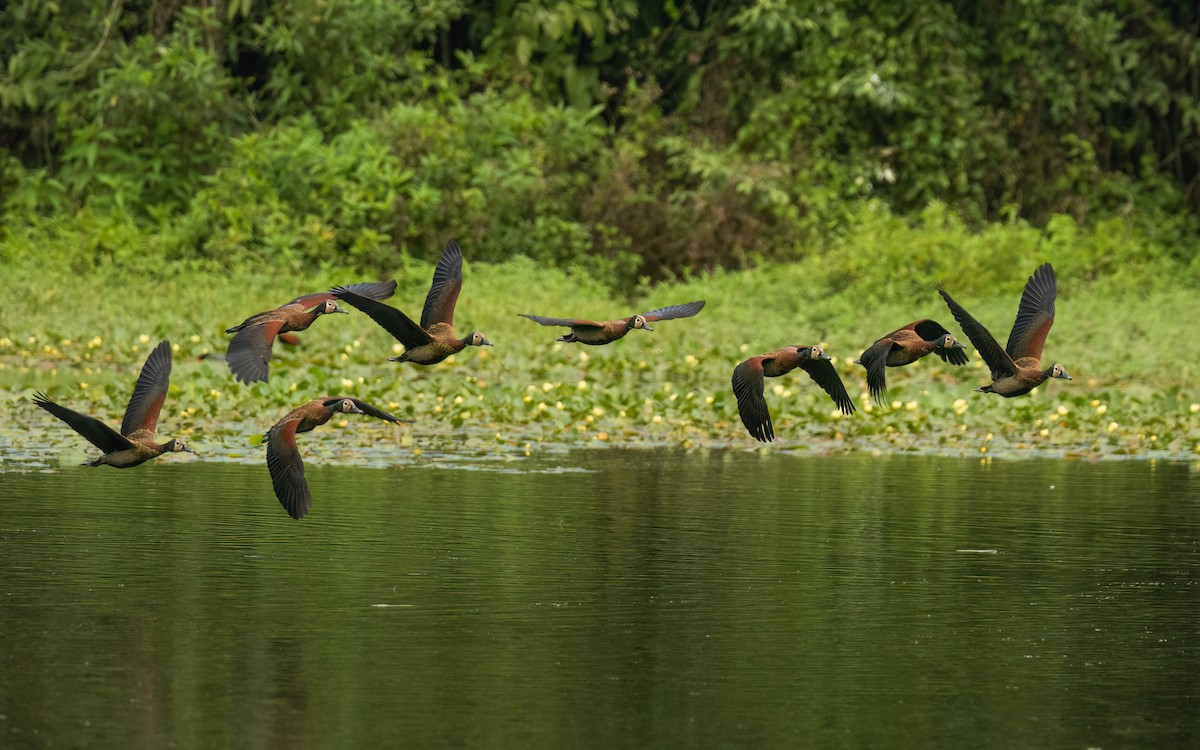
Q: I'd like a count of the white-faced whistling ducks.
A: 8